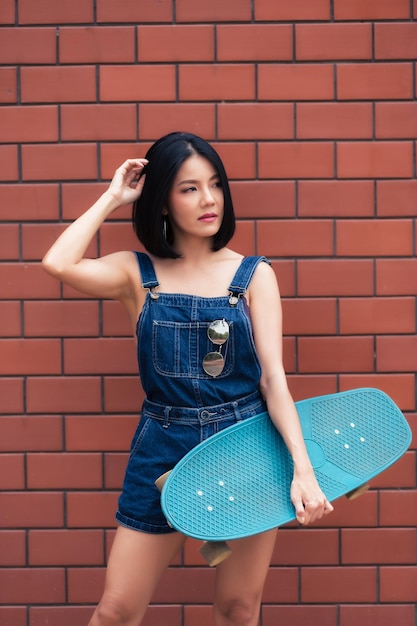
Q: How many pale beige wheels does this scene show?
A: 3